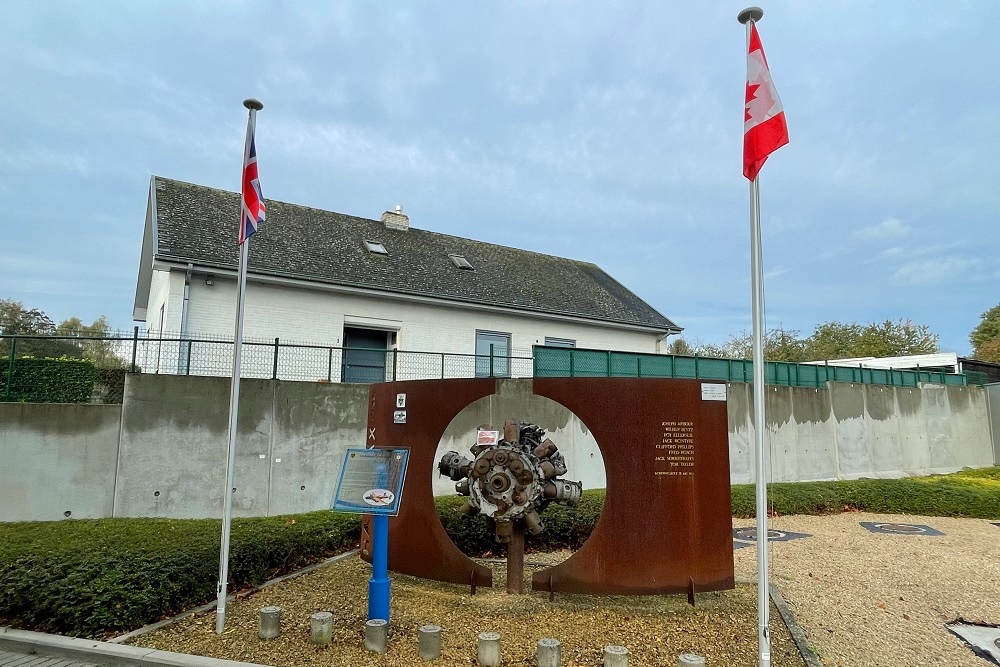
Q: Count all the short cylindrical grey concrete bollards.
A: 8